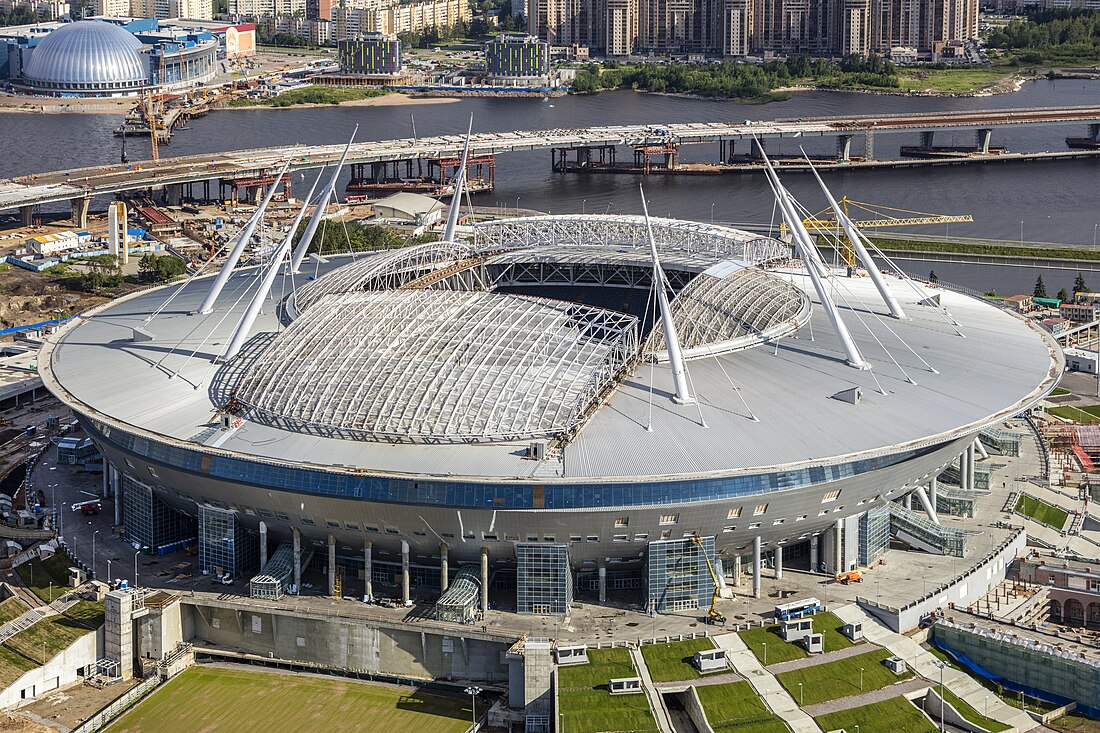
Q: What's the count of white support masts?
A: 8